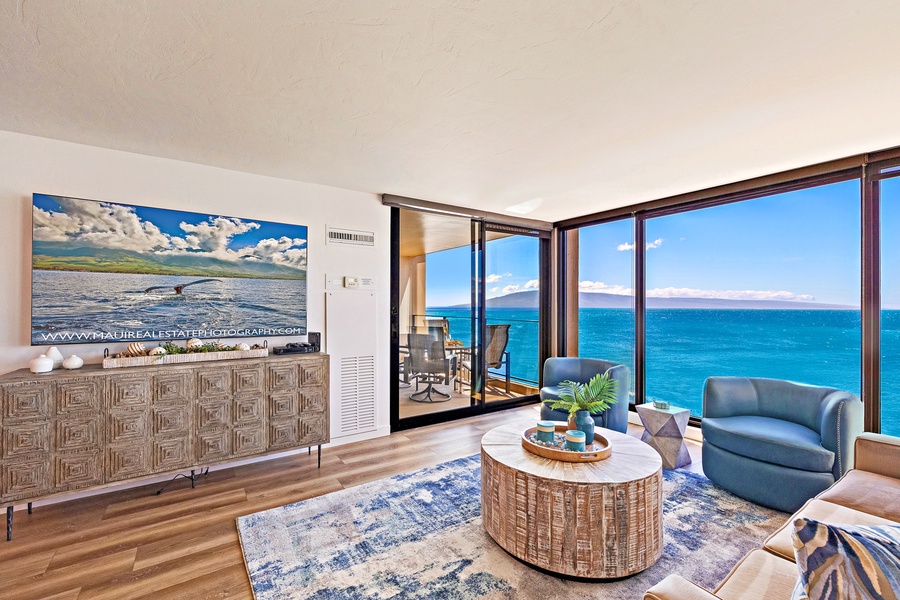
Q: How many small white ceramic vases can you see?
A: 3